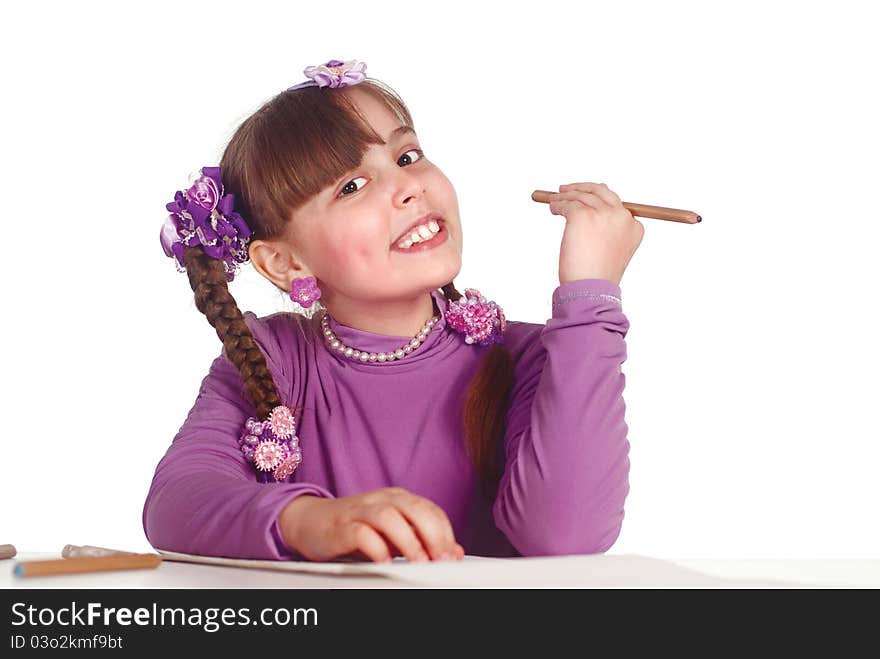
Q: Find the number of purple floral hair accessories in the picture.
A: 4